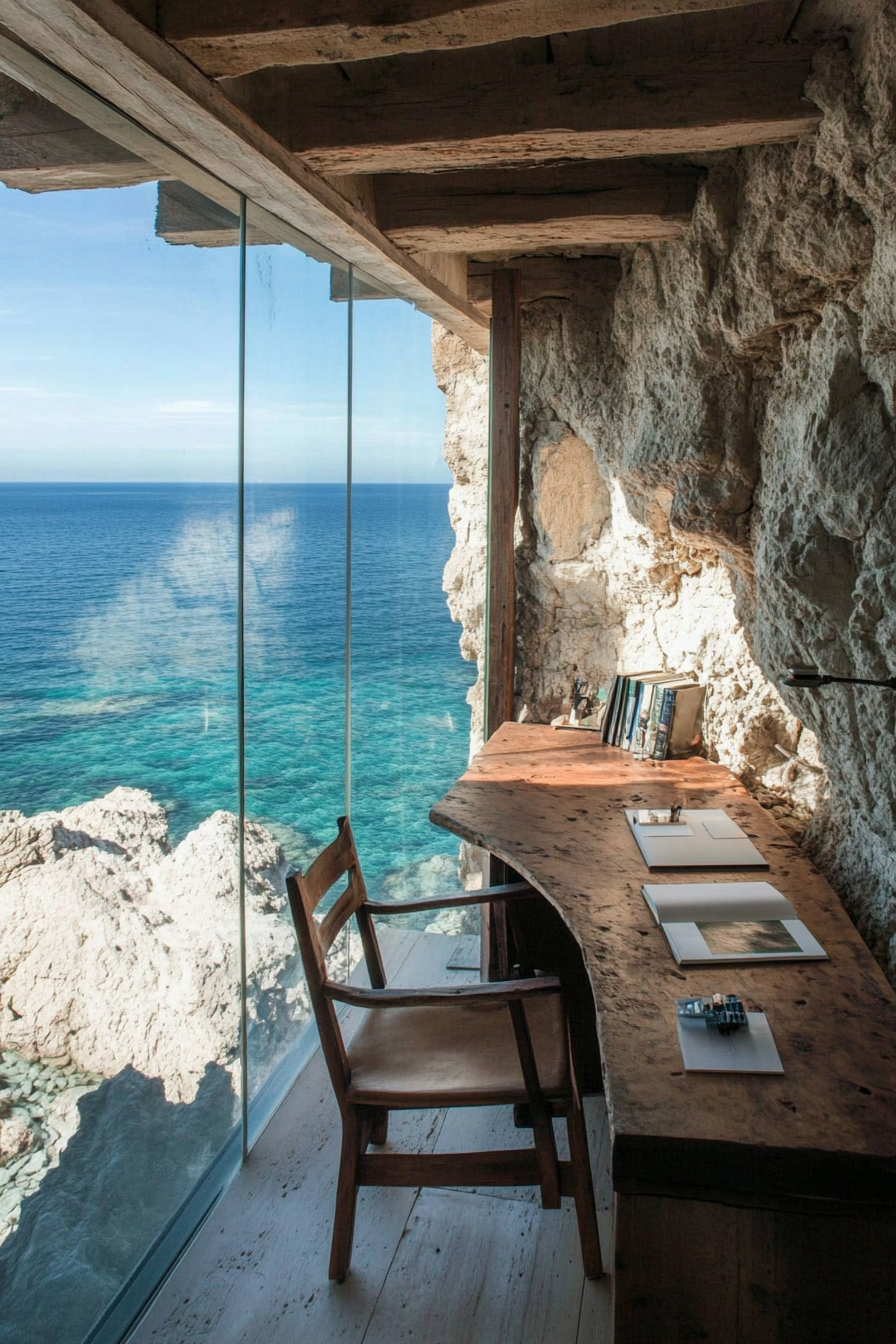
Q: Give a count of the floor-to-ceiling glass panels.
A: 3